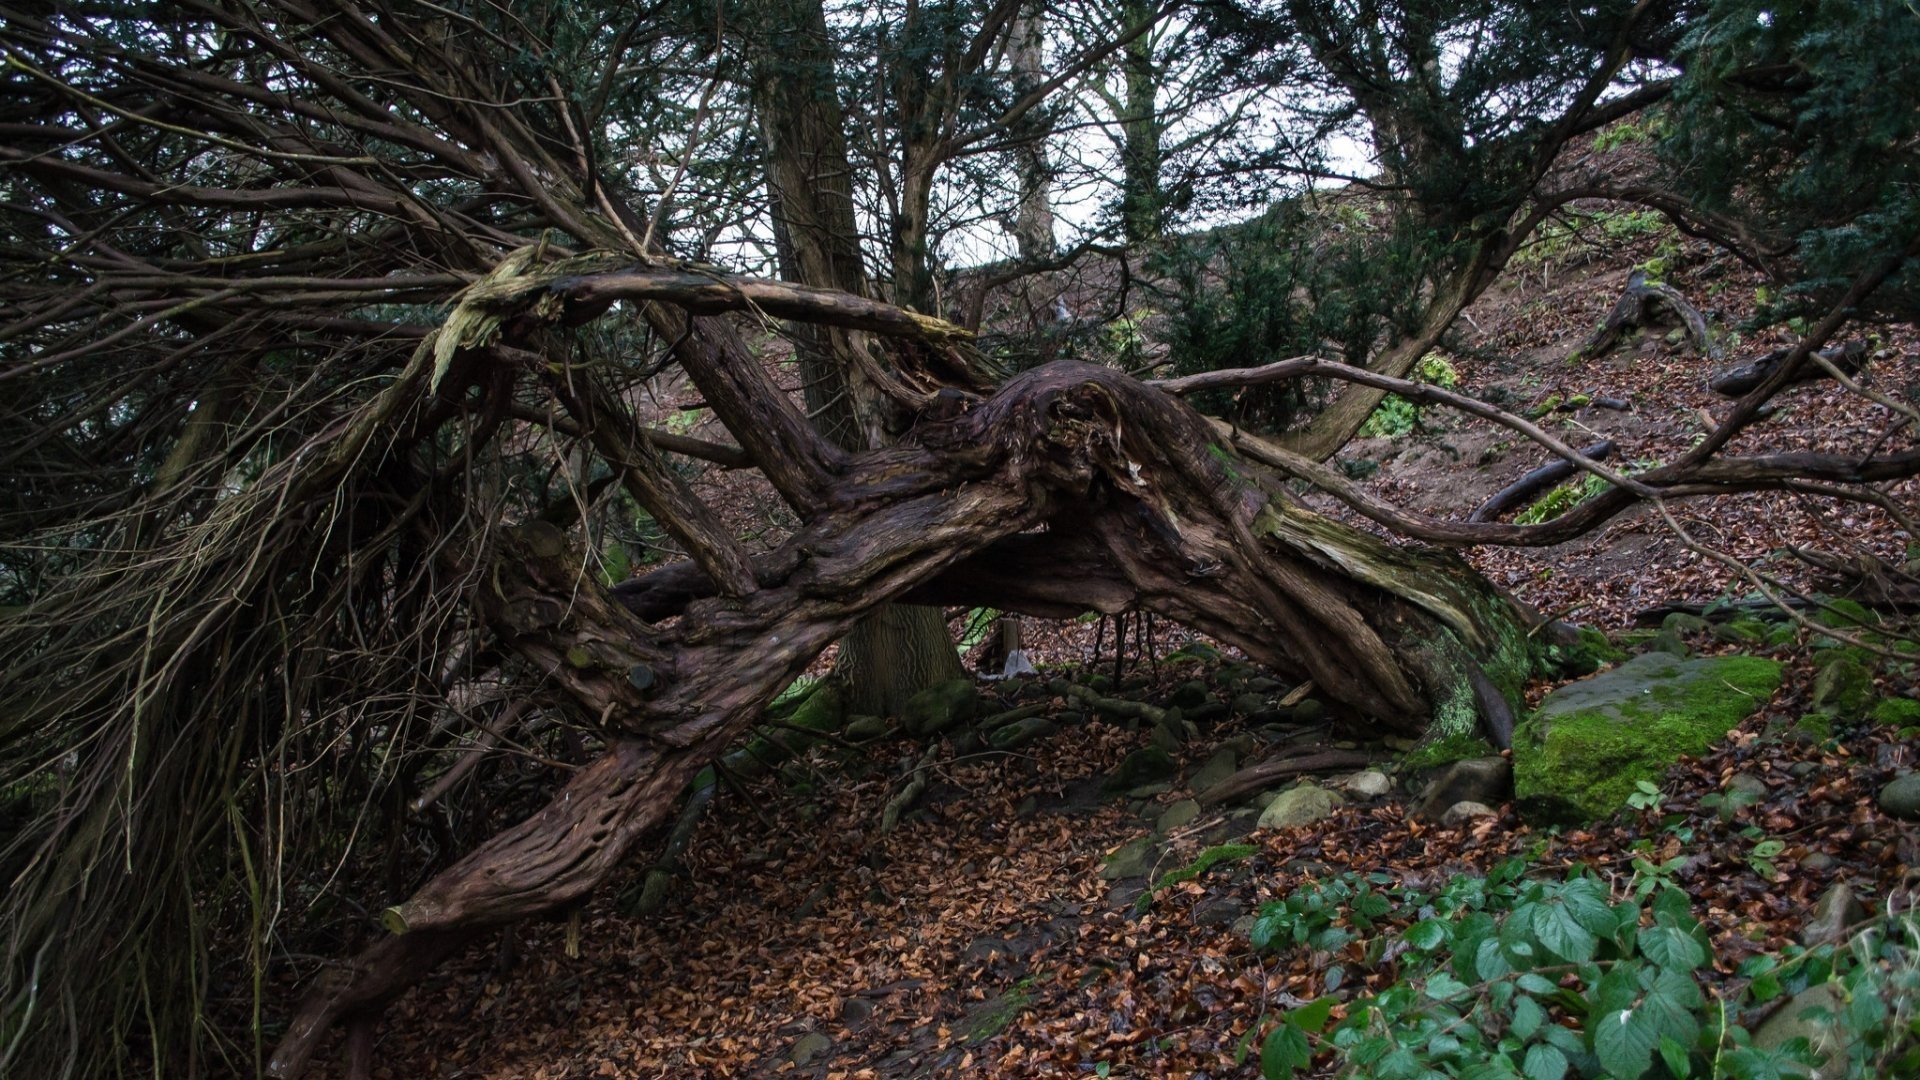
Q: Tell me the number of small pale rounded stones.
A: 3